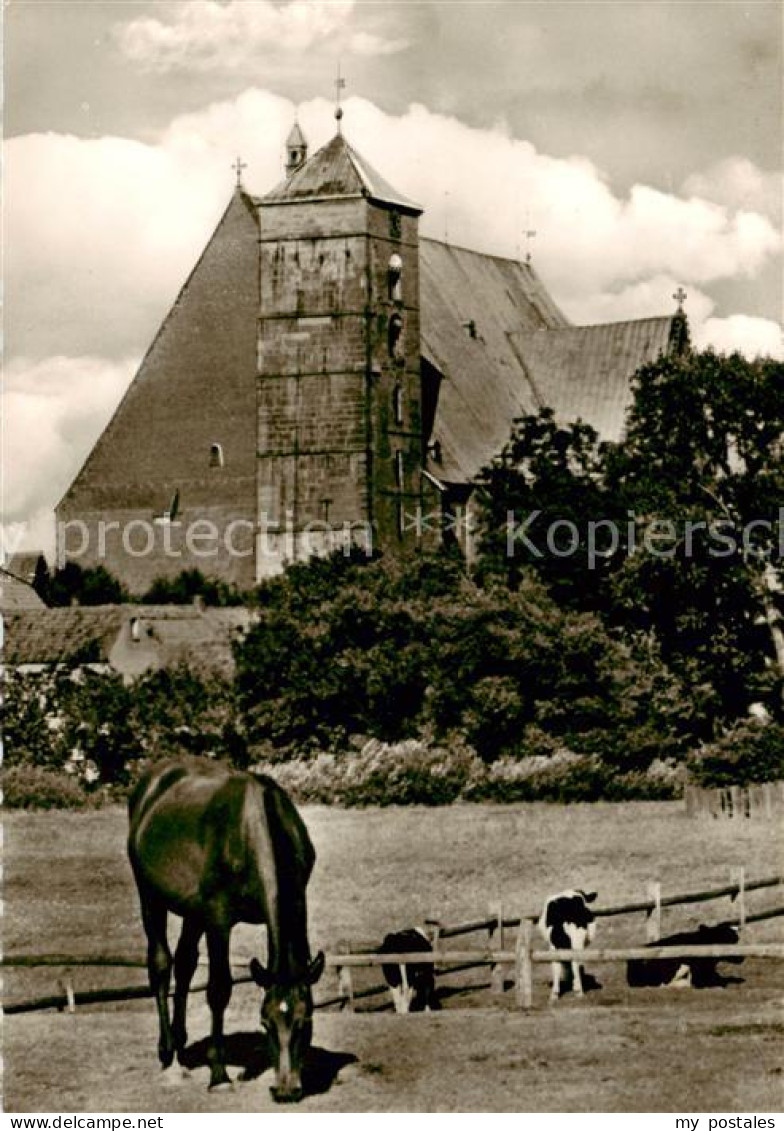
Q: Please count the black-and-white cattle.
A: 3